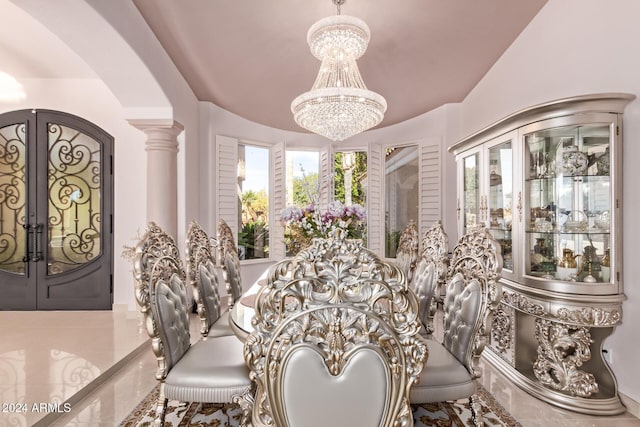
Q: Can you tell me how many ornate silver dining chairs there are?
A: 7